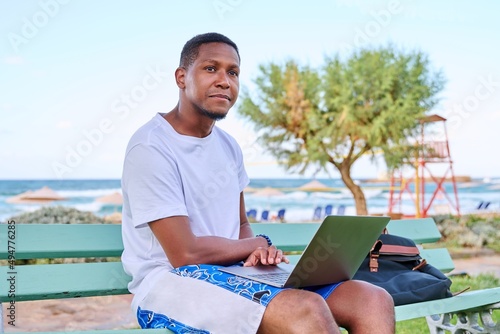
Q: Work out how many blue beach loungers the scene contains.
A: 8